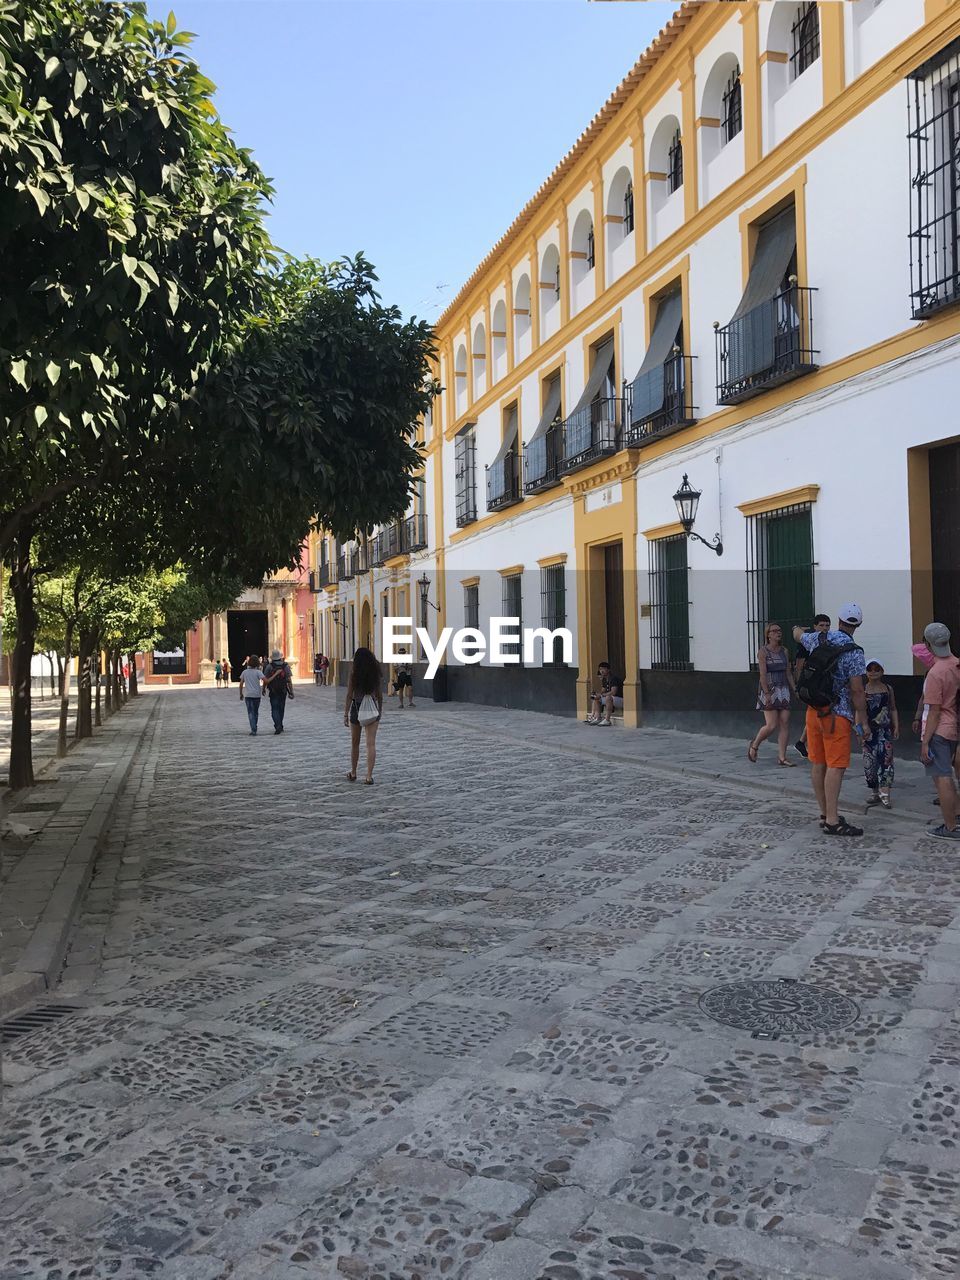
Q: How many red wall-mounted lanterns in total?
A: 0